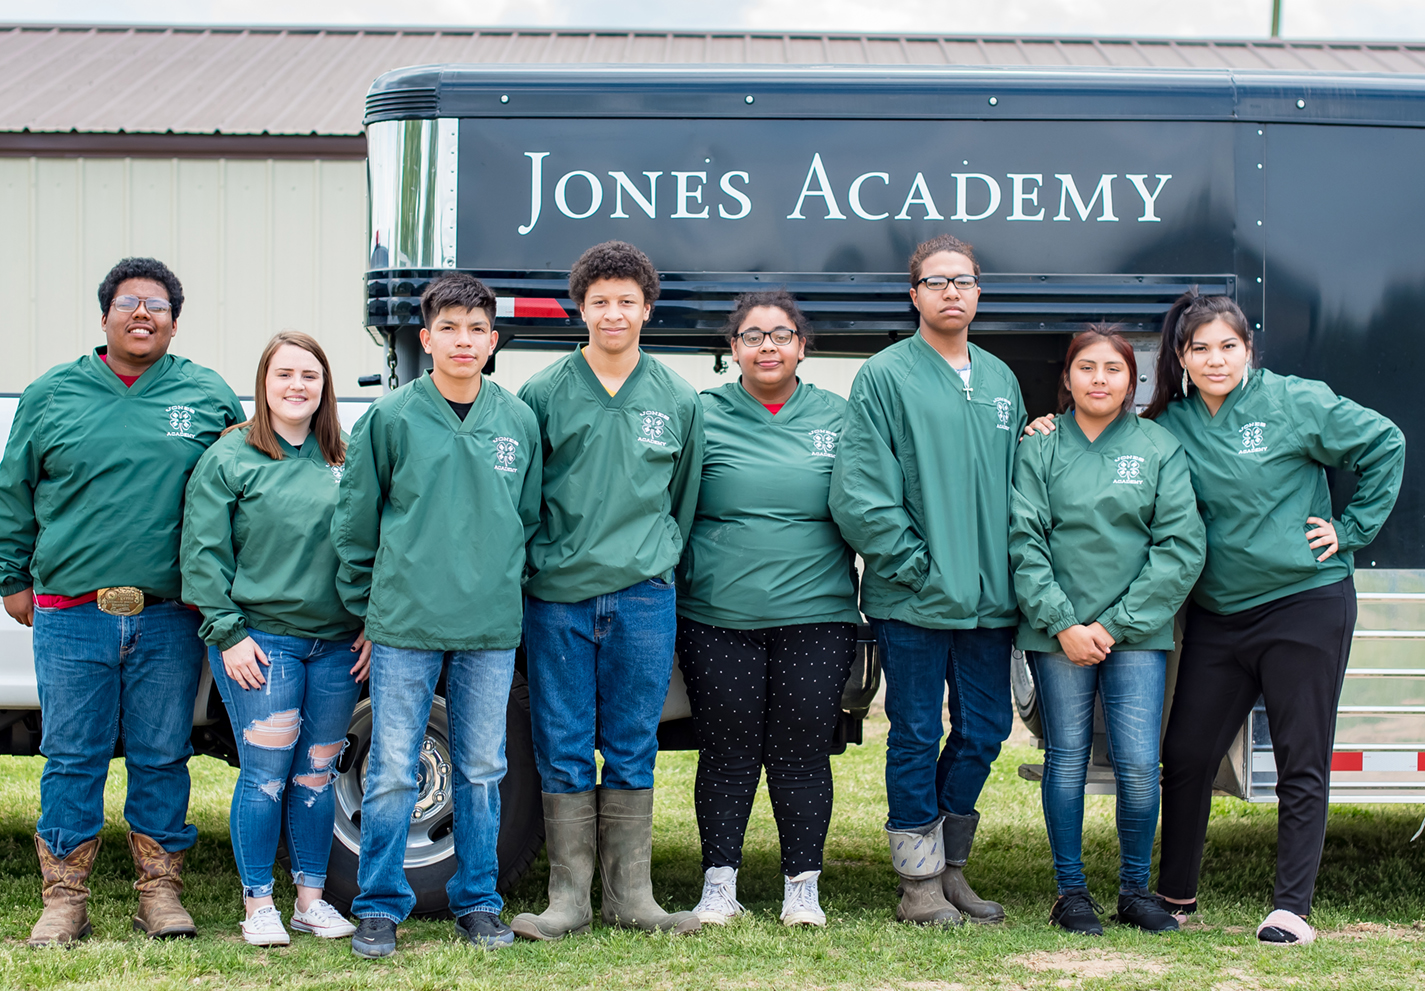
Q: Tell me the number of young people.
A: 8